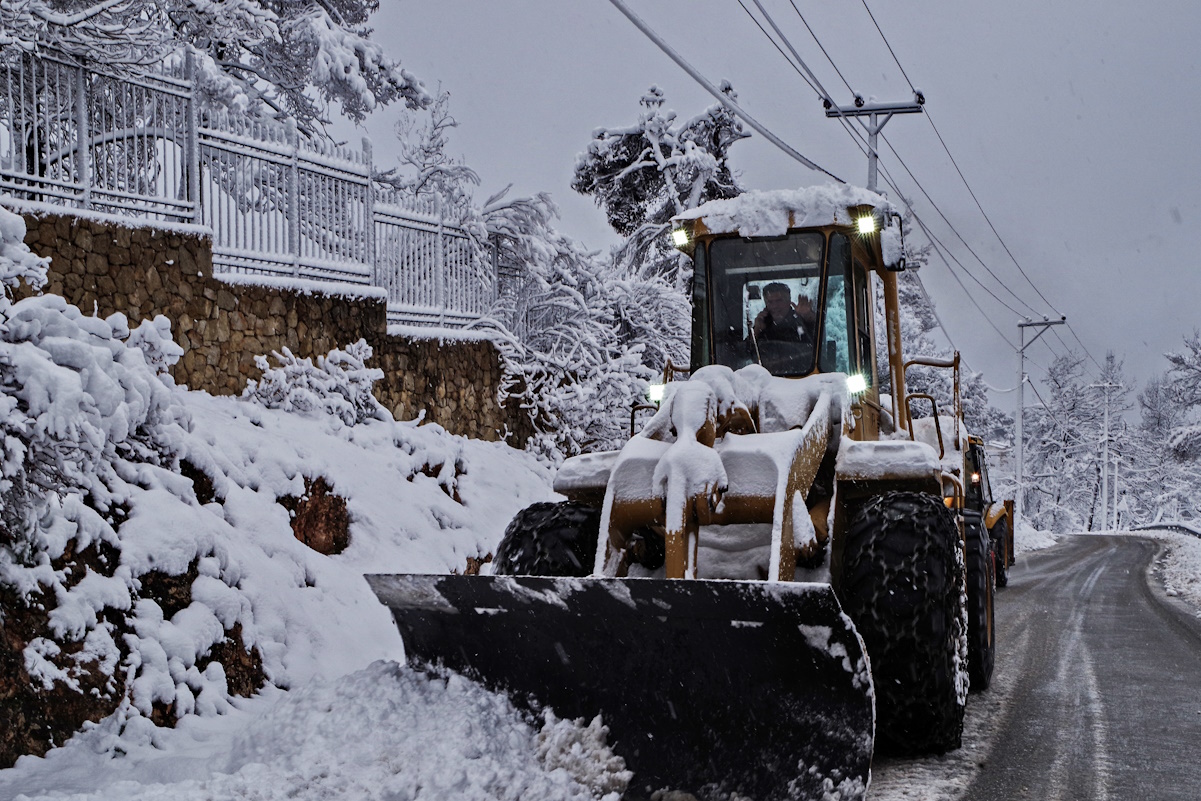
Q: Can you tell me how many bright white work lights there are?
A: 4